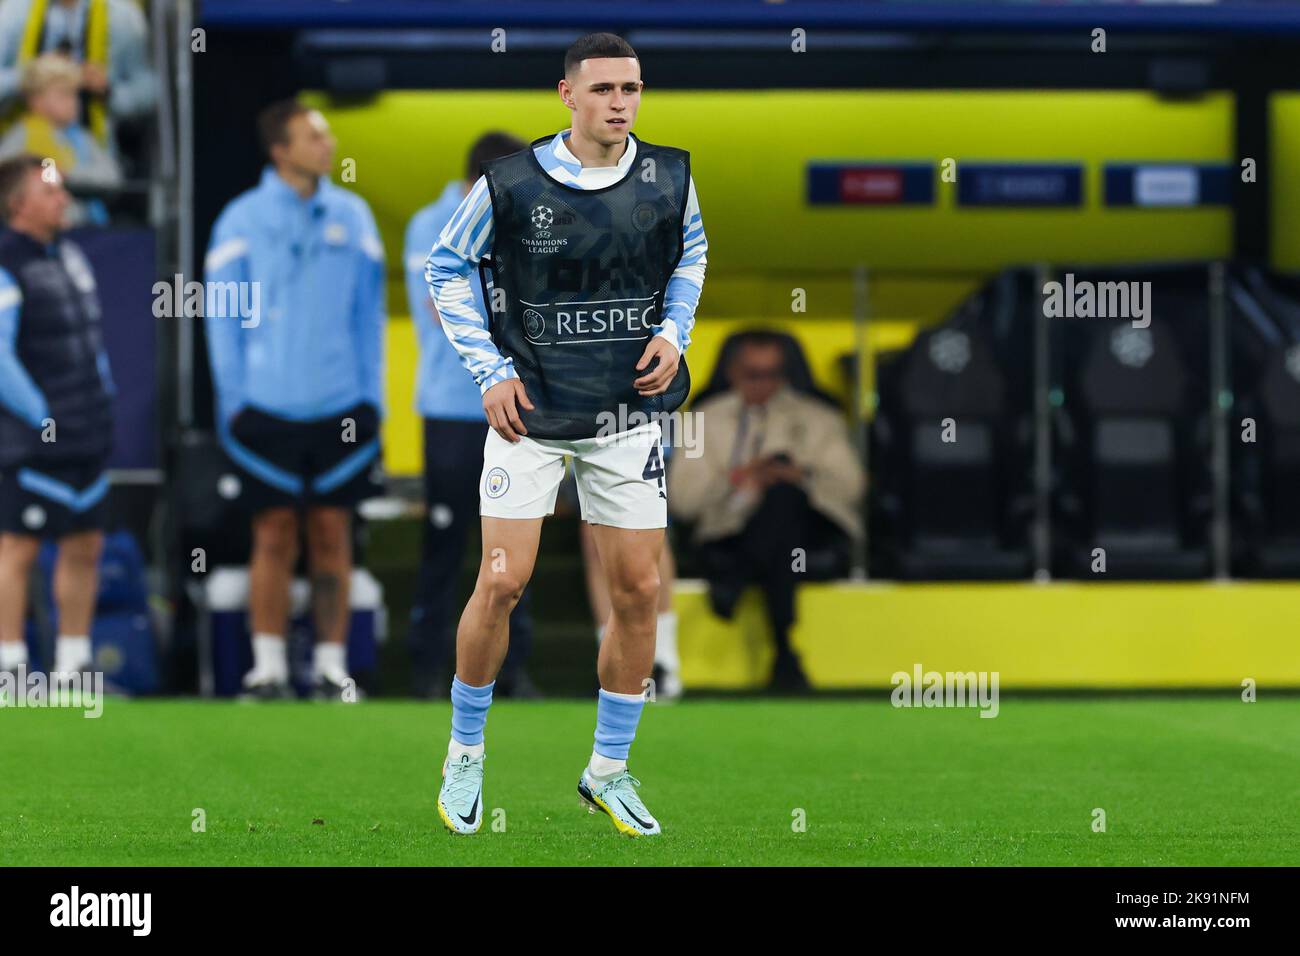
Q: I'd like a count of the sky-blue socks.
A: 2